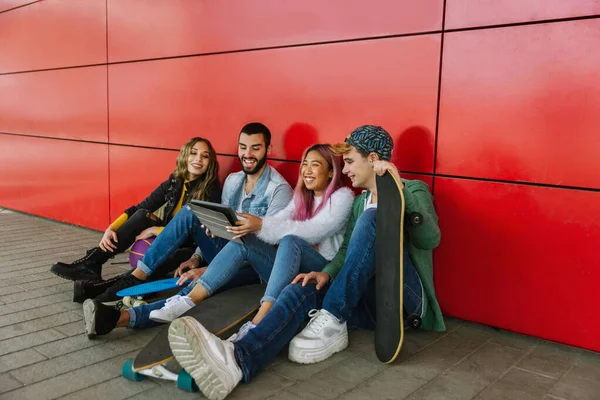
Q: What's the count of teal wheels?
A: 2